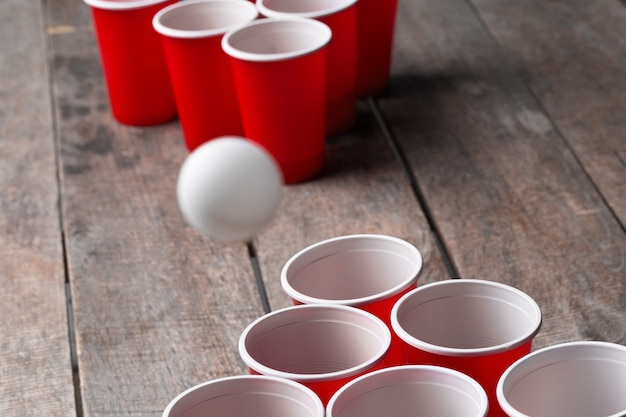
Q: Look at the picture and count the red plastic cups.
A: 11